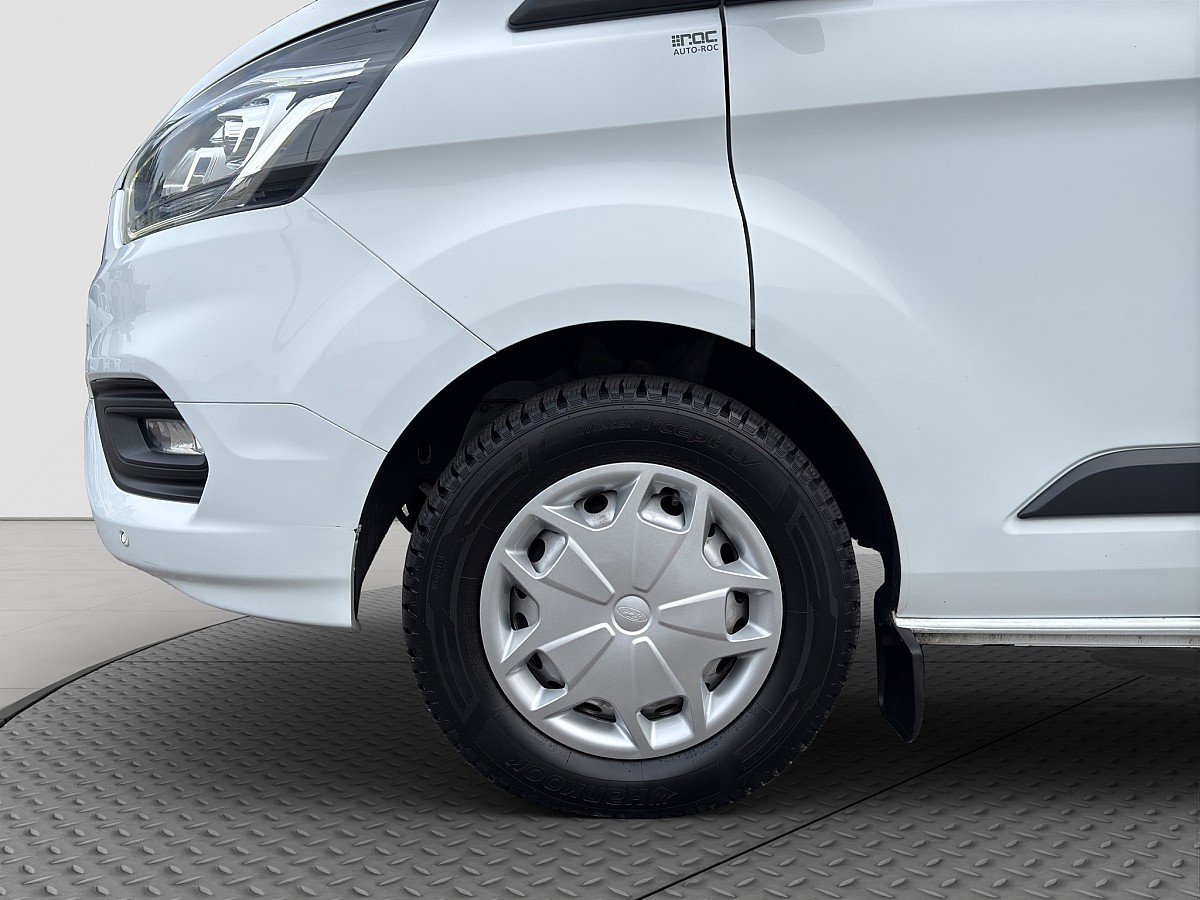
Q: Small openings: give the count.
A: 10